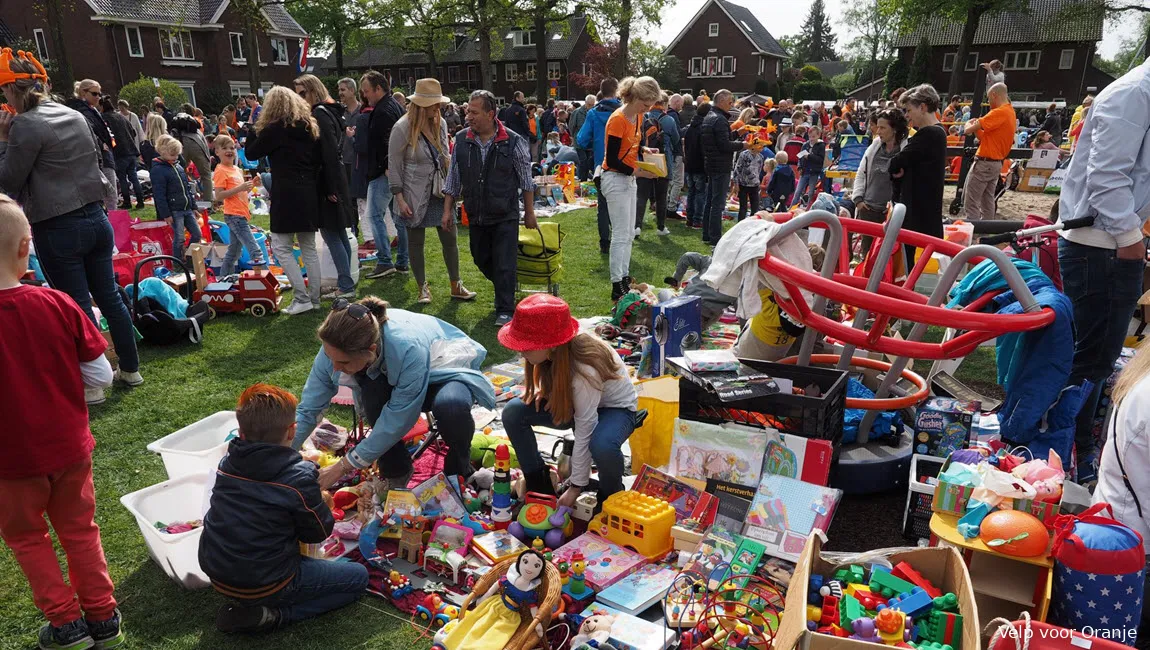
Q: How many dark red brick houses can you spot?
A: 4